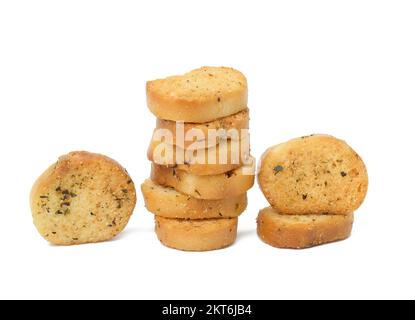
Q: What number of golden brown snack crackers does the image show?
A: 9